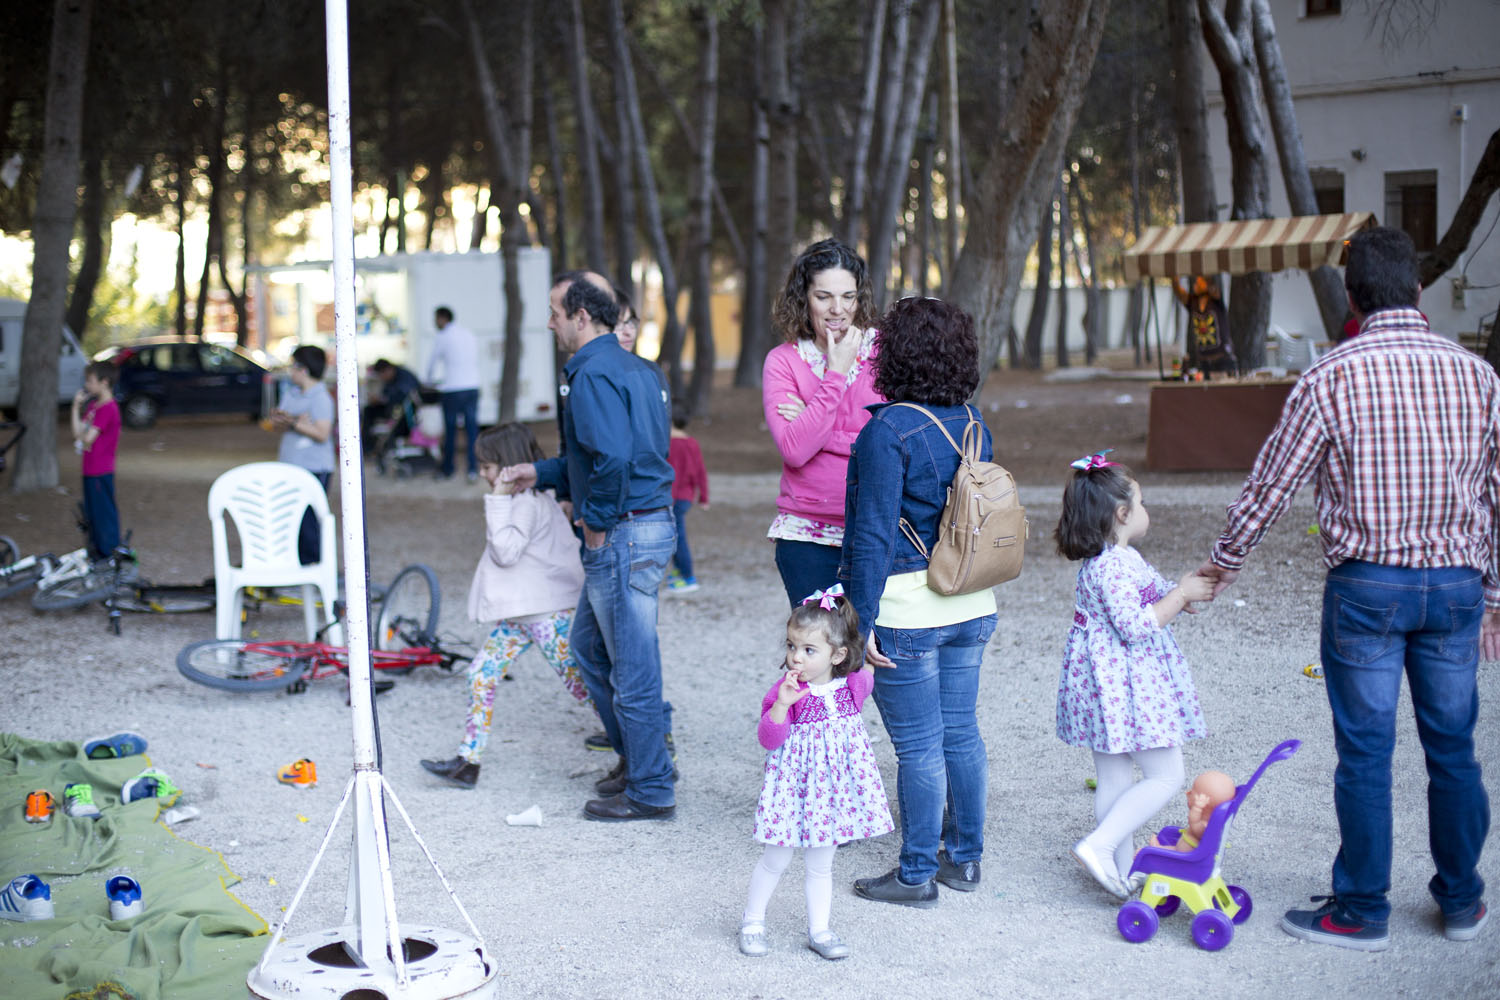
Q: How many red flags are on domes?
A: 0